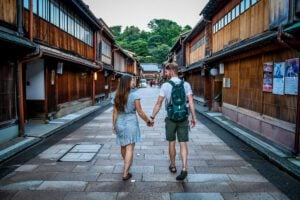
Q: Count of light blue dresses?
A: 1